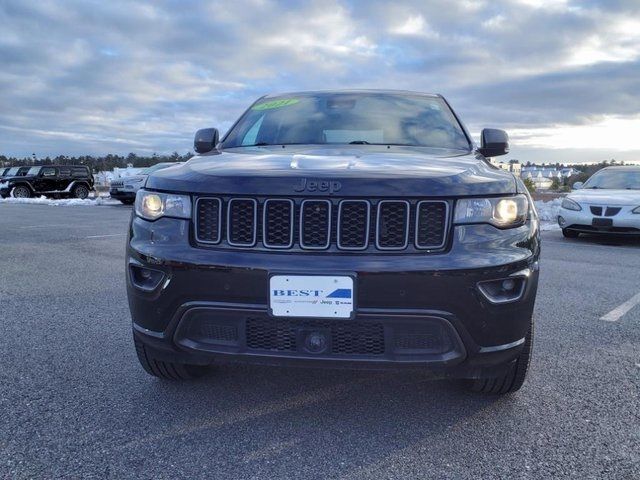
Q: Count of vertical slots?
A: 7